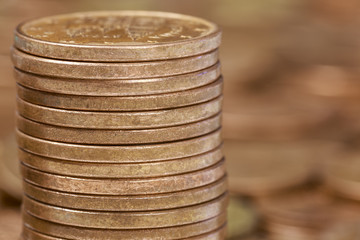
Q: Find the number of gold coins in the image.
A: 13